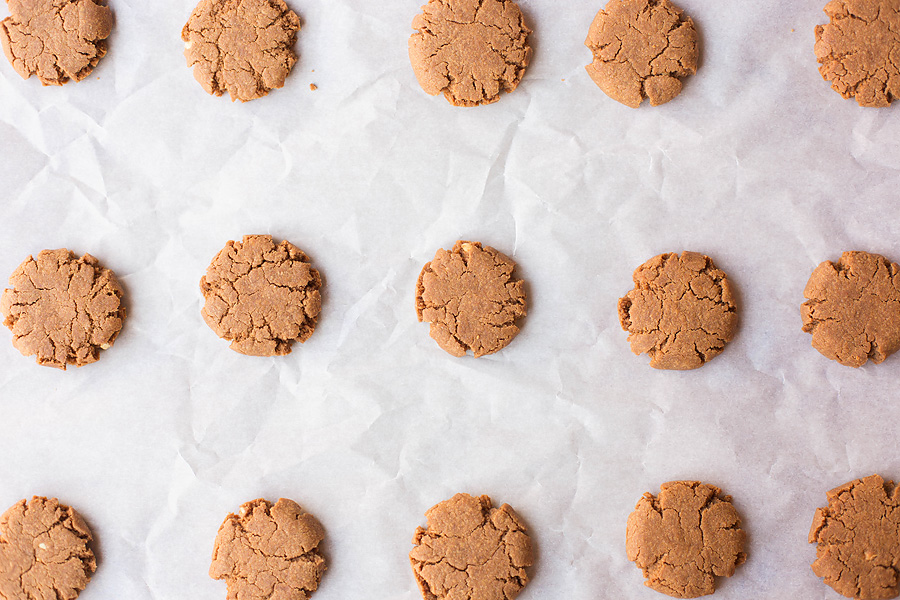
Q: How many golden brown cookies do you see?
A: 15